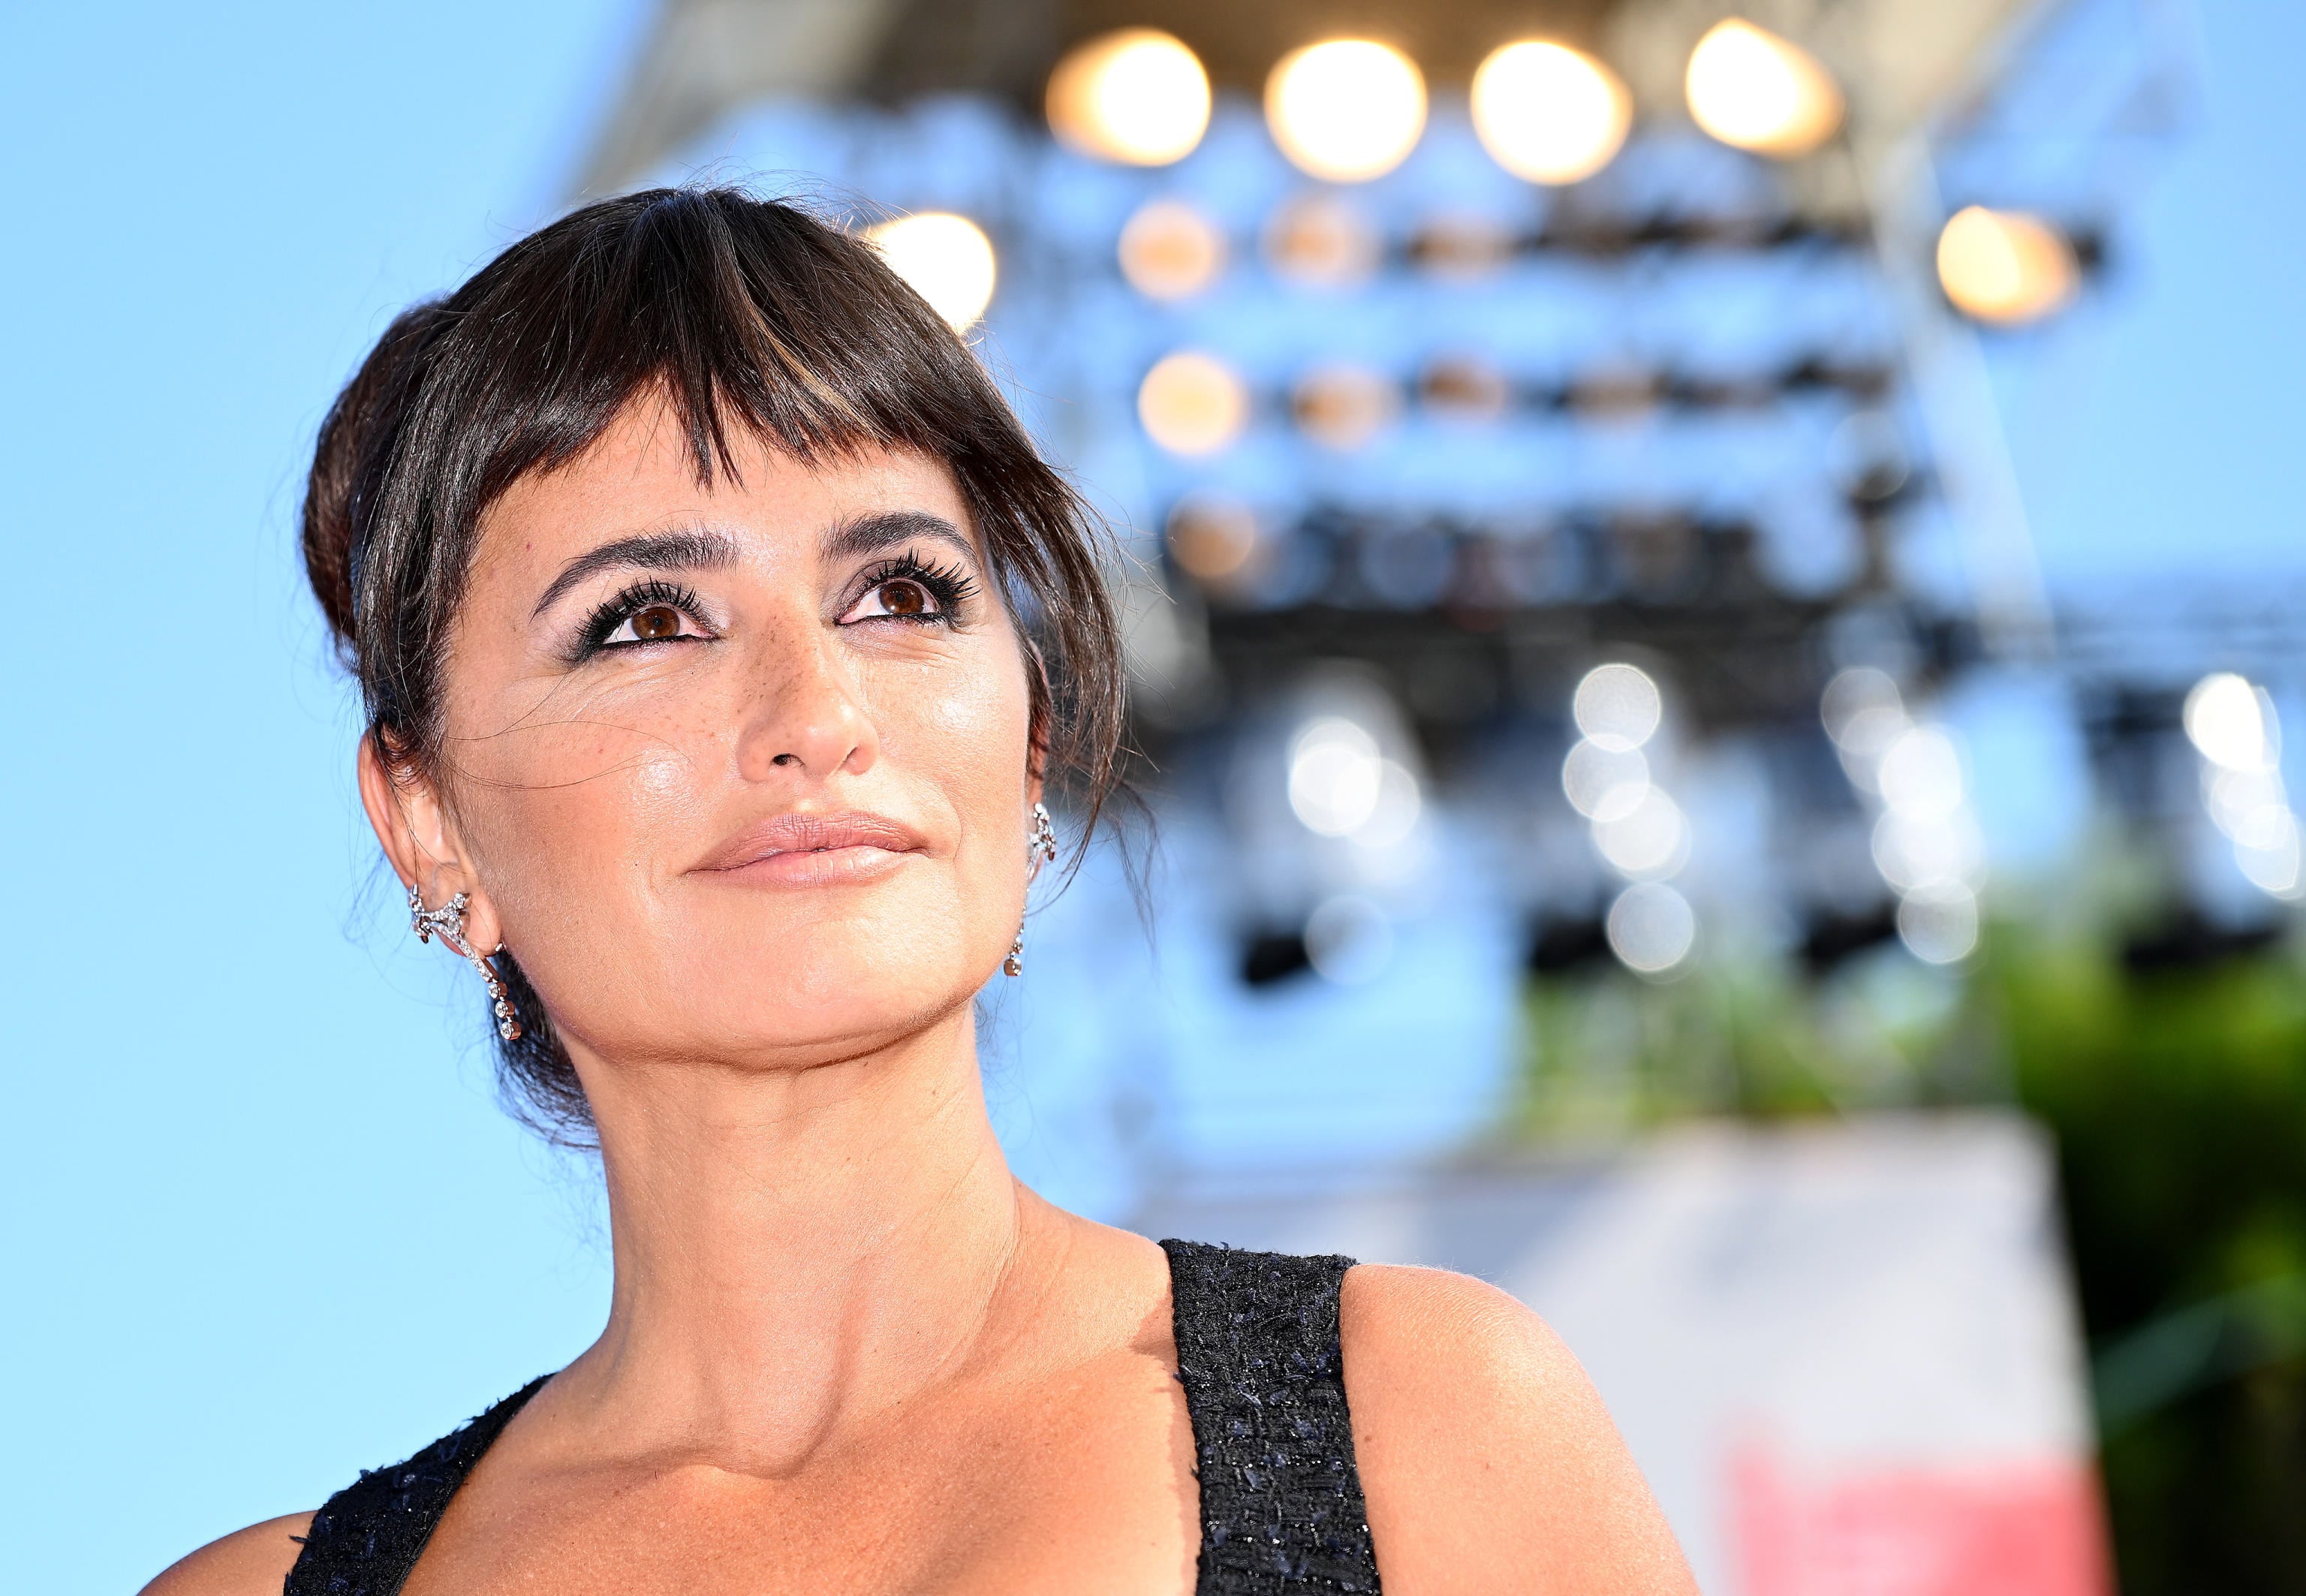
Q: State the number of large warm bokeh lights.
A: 6